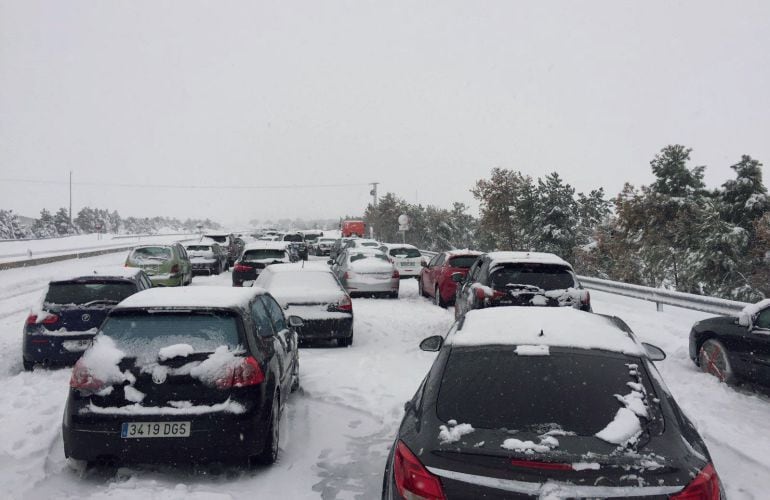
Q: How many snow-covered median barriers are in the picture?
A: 1